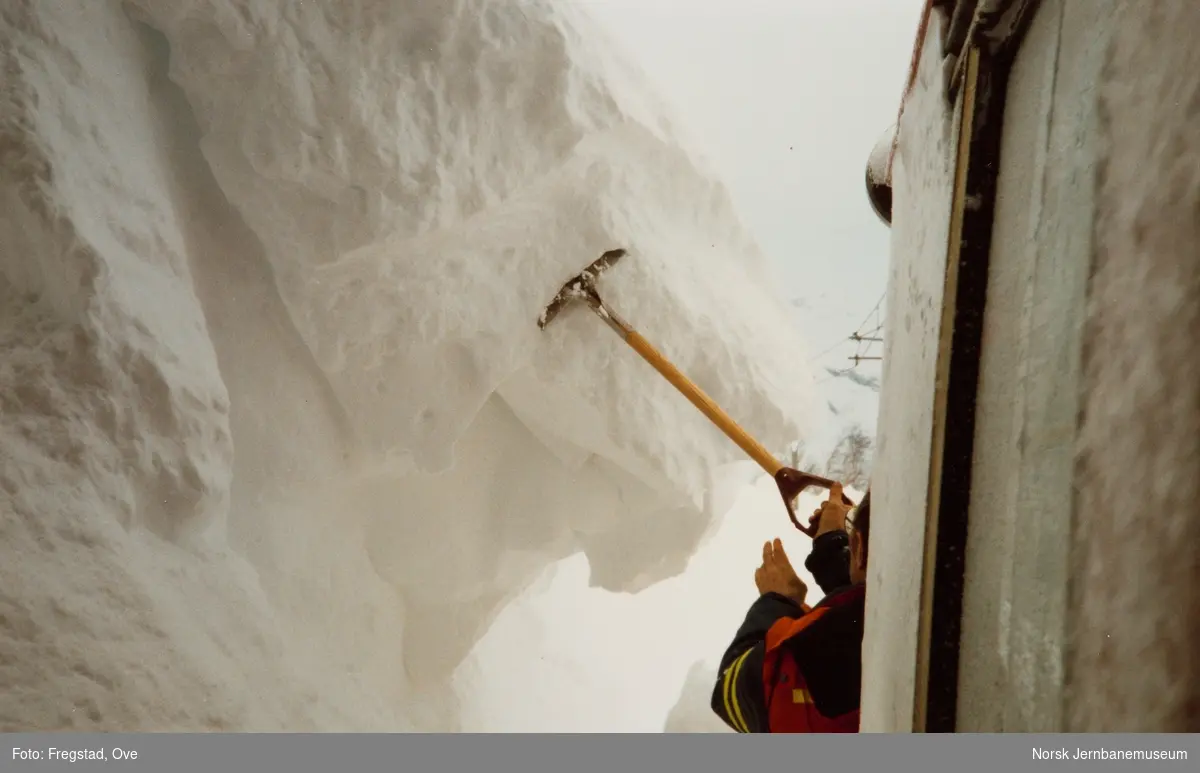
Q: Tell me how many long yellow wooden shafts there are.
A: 1